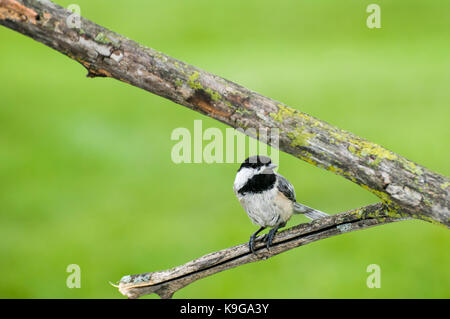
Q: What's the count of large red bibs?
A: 0